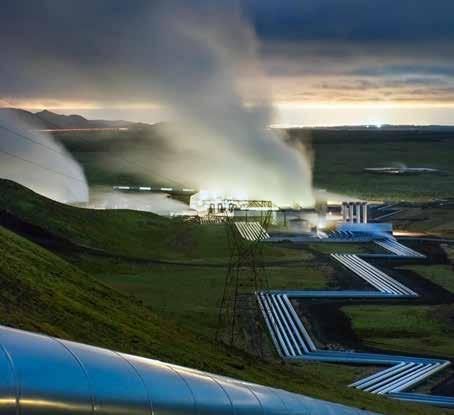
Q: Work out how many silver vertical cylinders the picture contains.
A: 4